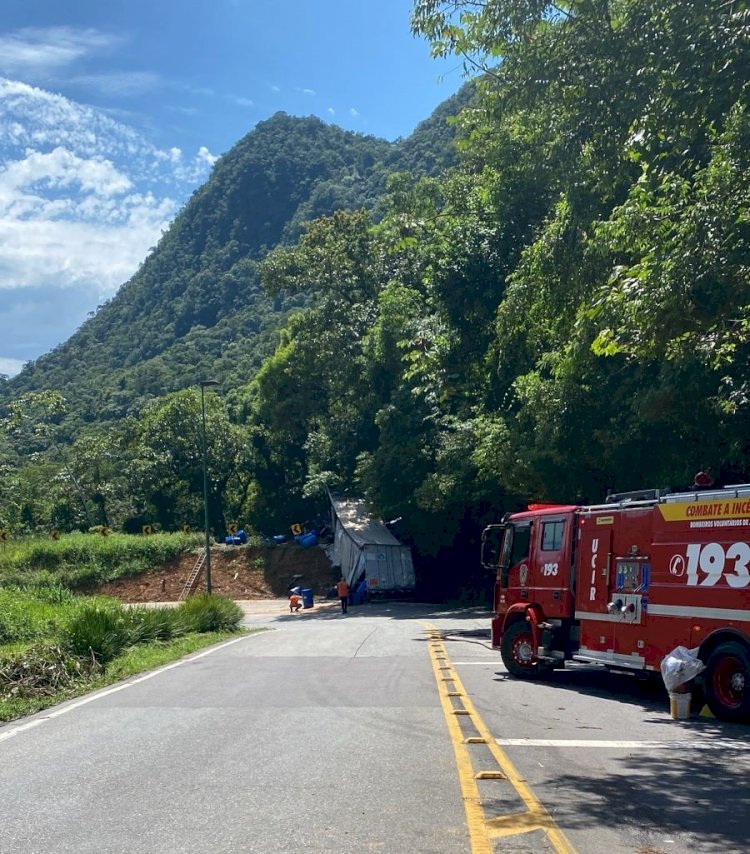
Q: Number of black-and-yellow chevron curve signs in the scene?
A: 7